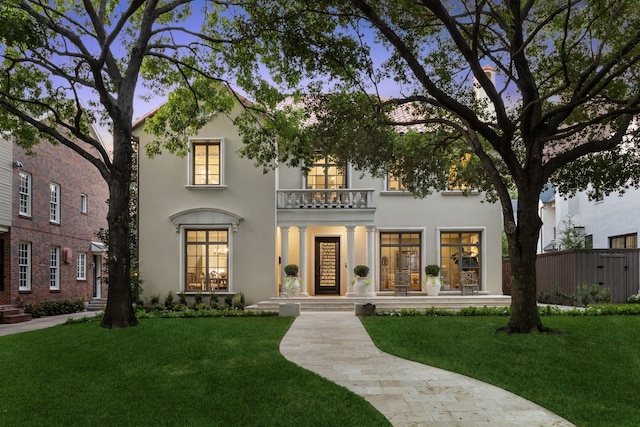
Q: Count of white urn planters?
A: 3